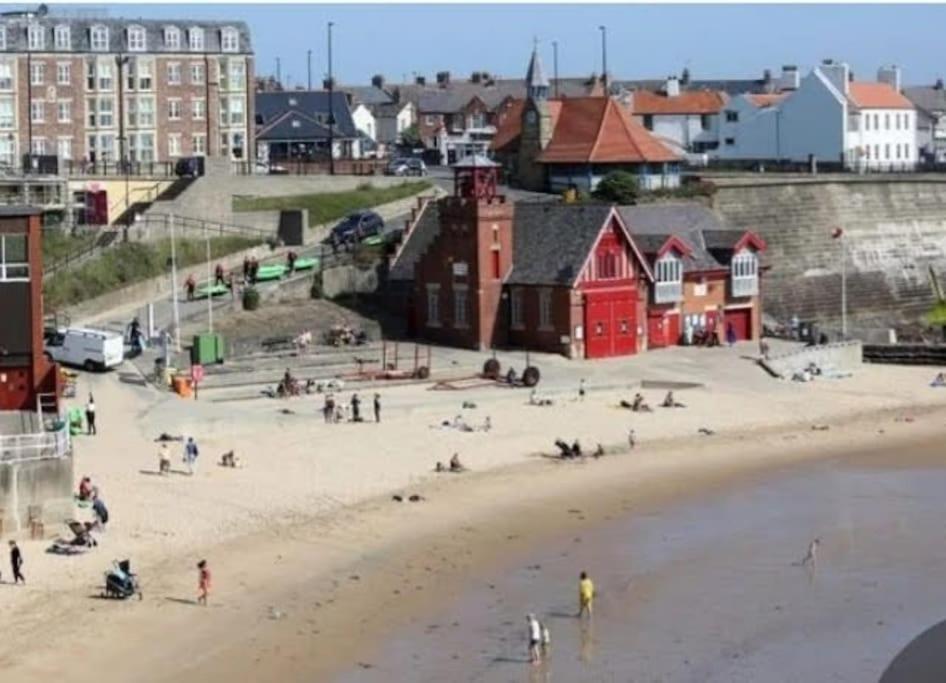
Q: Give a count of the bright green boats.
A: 4